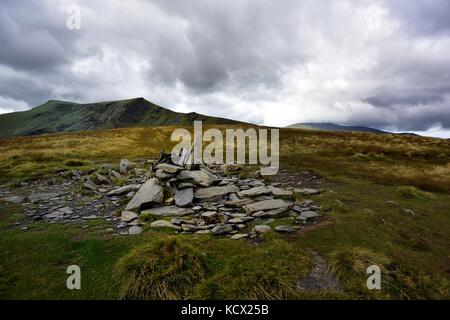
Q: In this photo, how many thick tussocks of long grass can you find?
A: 3